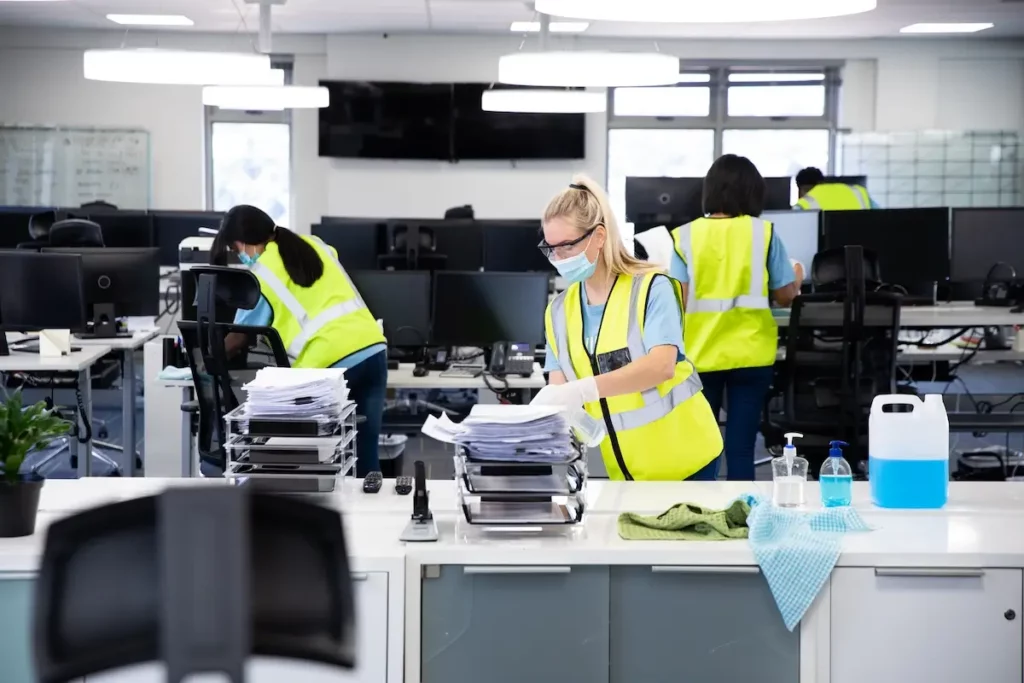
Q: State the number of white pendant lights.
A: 5